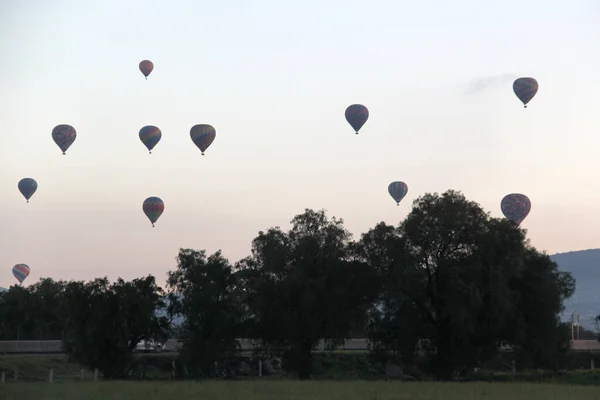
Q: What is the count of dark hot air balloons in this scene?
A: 11